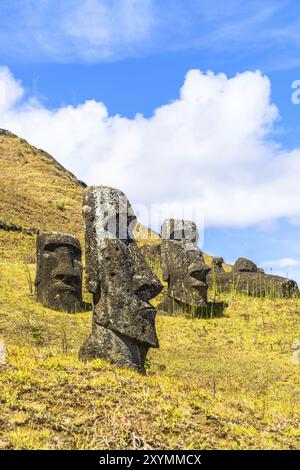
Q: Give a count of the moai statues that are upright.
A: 3